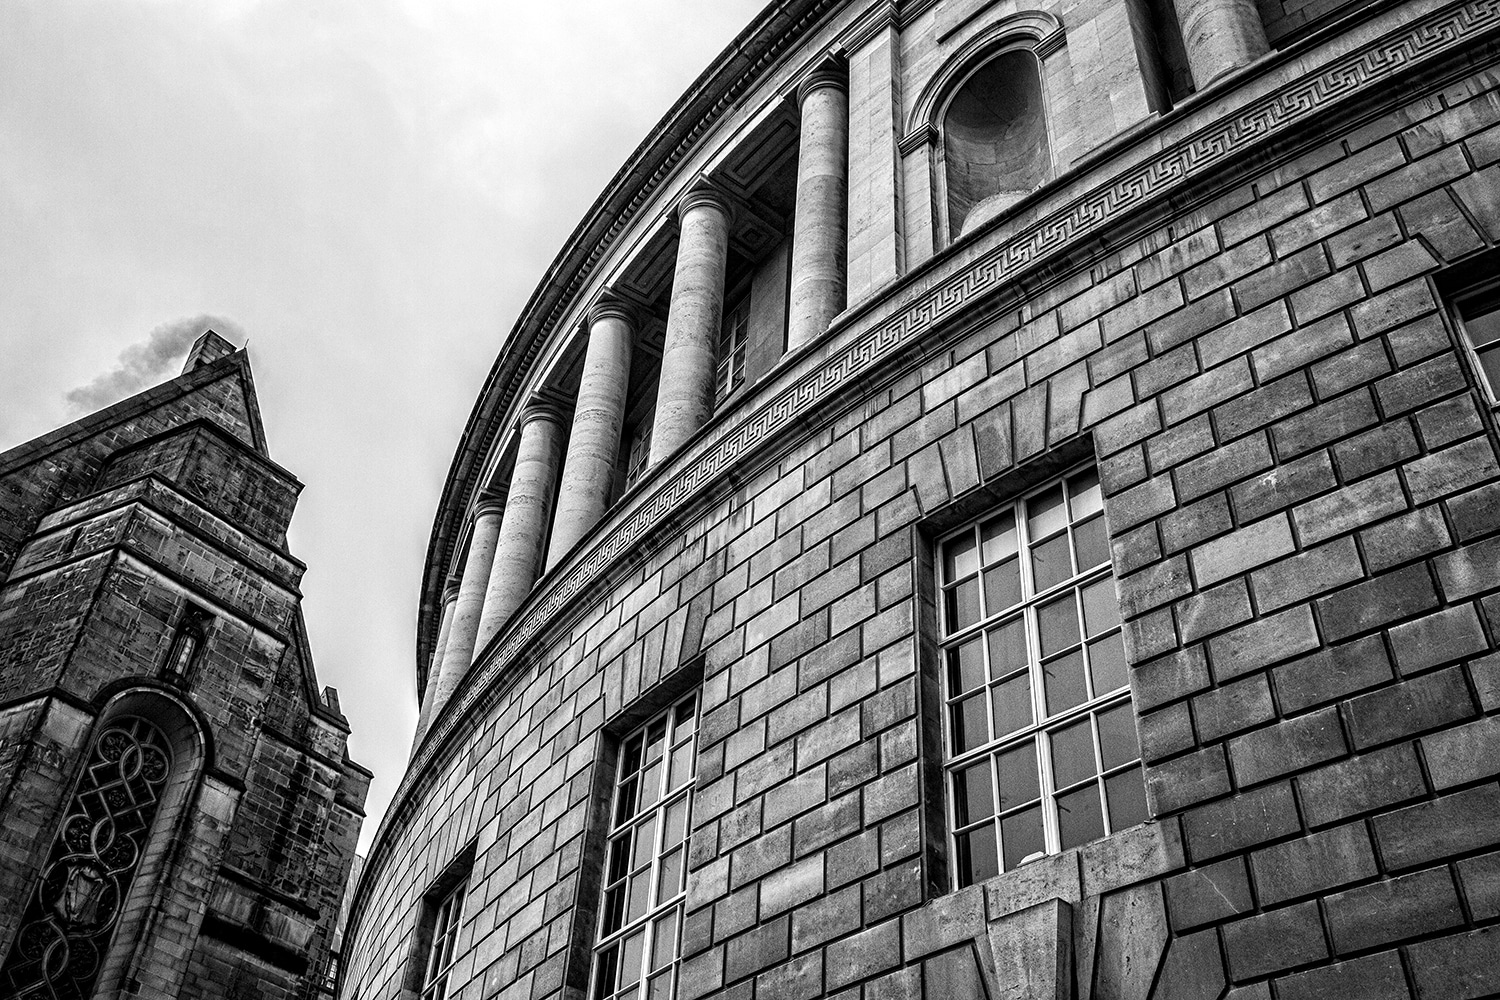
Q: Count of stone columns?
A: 7